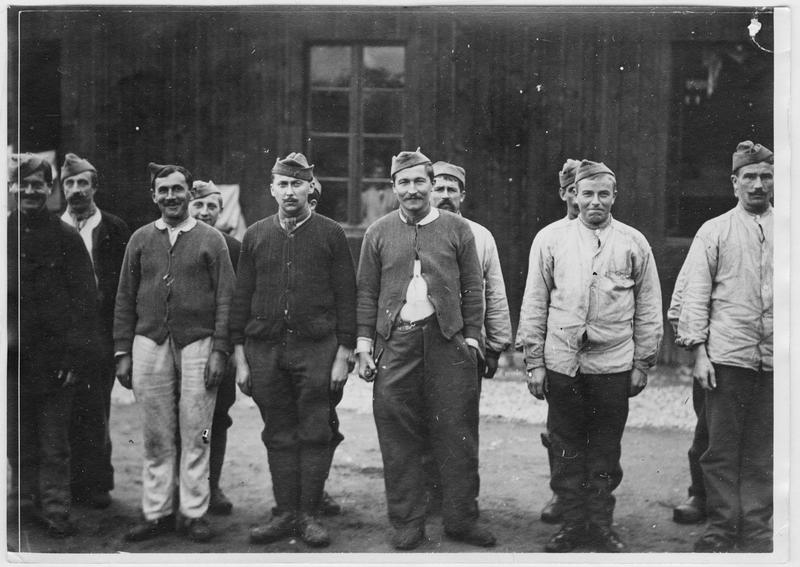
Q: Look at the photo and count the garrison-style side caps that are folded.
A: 11